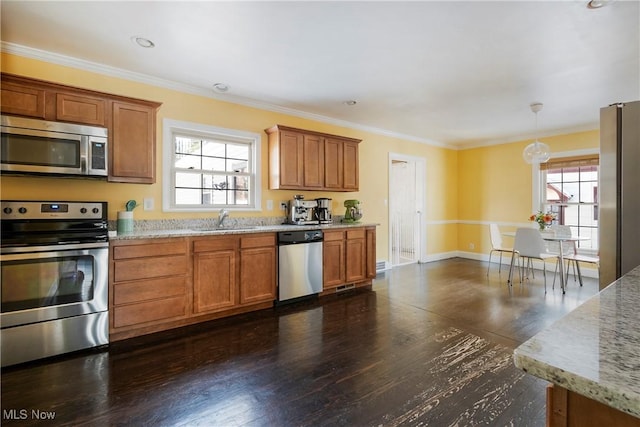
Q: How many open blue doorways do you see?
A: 0